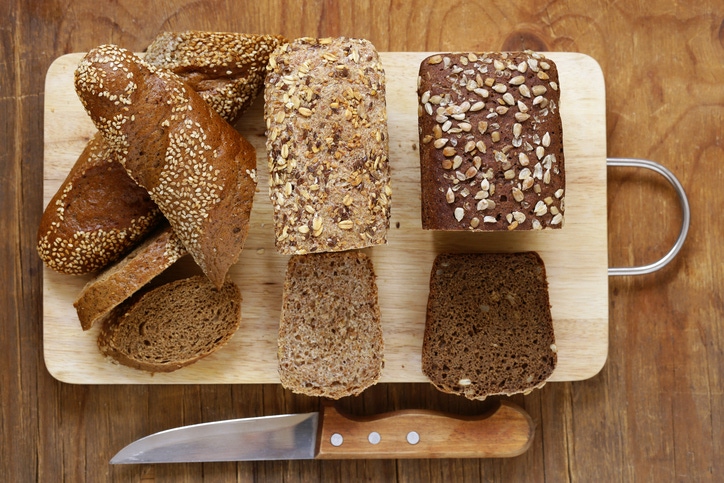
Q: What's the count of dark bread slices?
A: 1